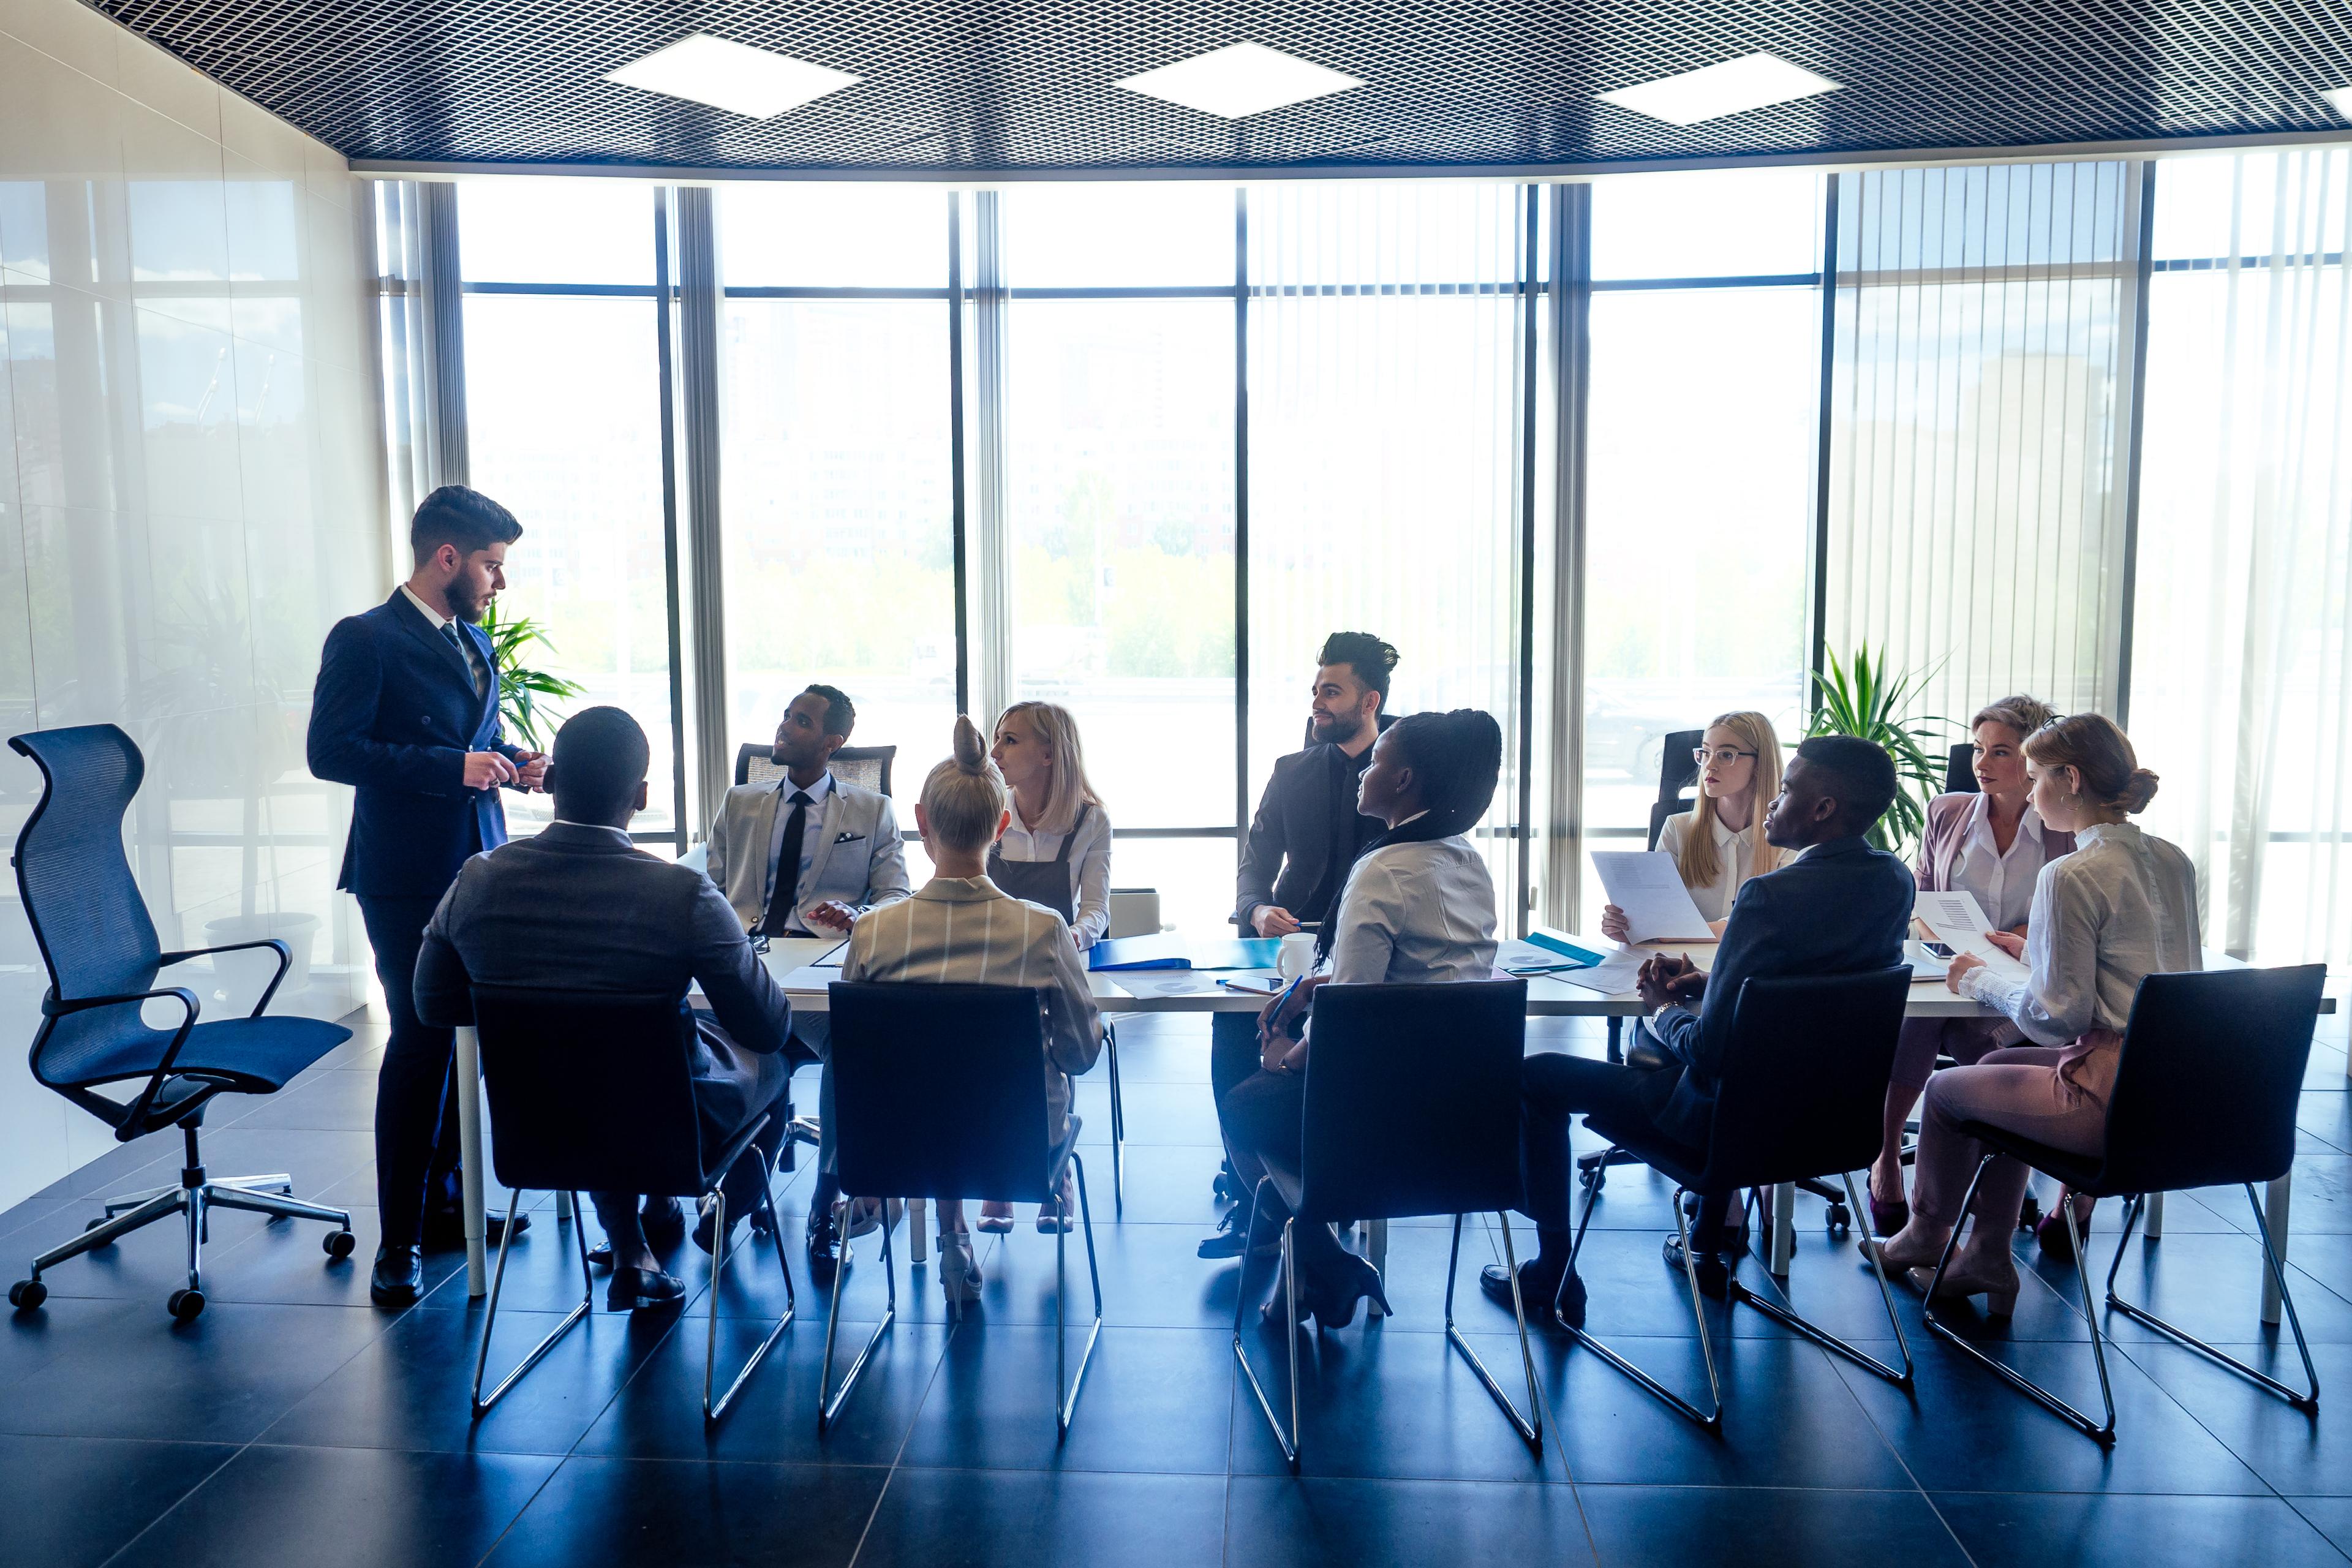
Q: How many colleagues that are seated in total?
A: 10